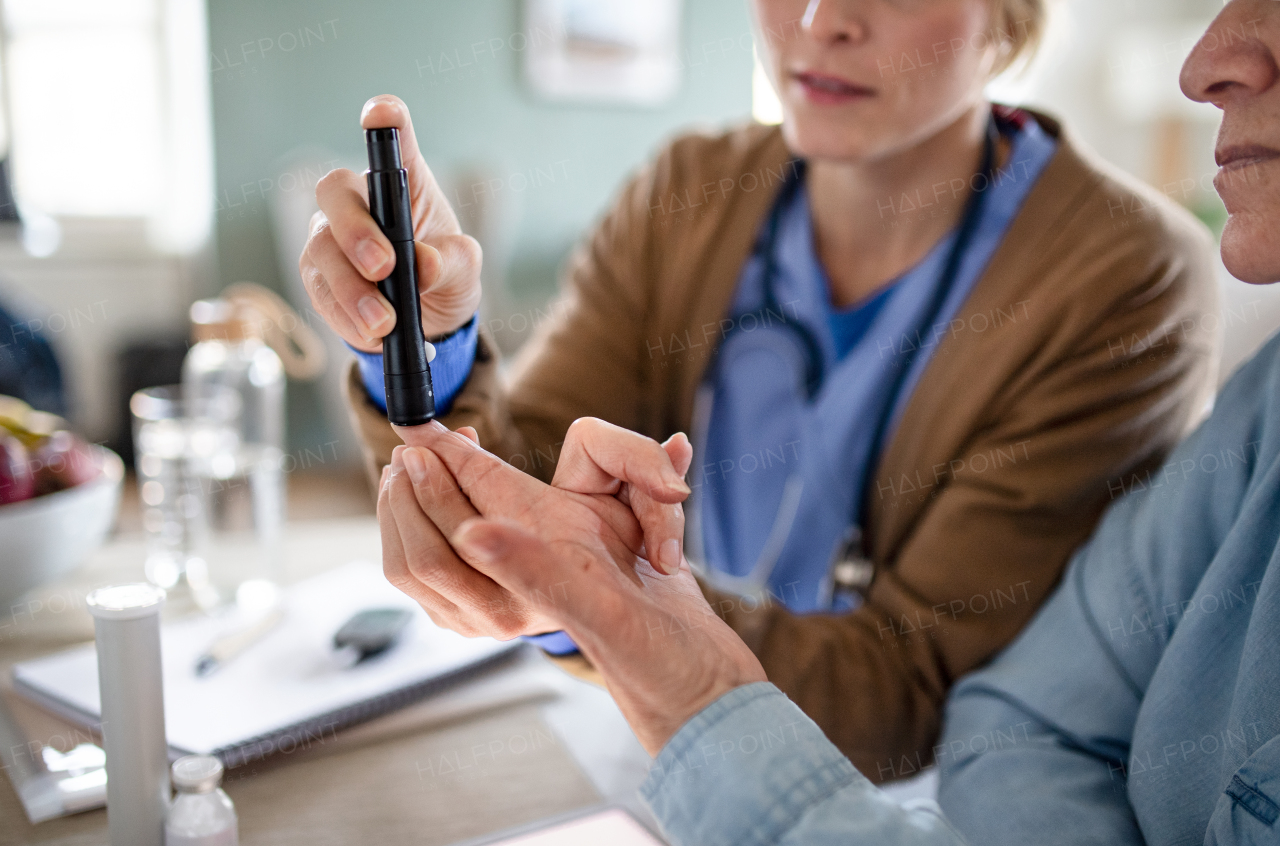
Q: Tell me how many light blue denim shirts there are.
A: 1